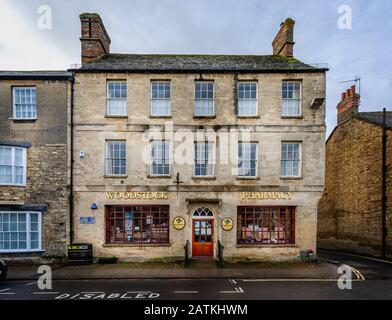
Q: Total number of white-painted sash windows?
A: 13